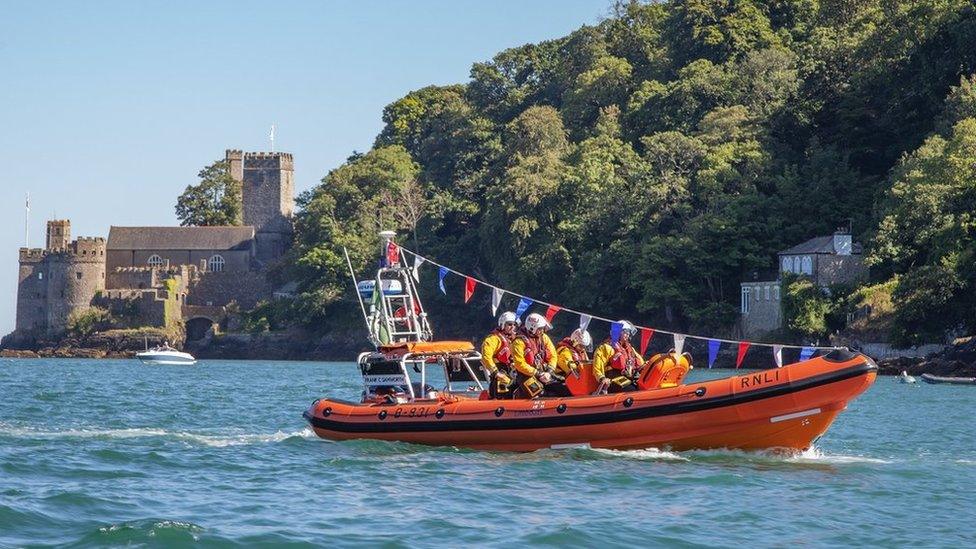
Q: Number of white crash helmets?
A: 4